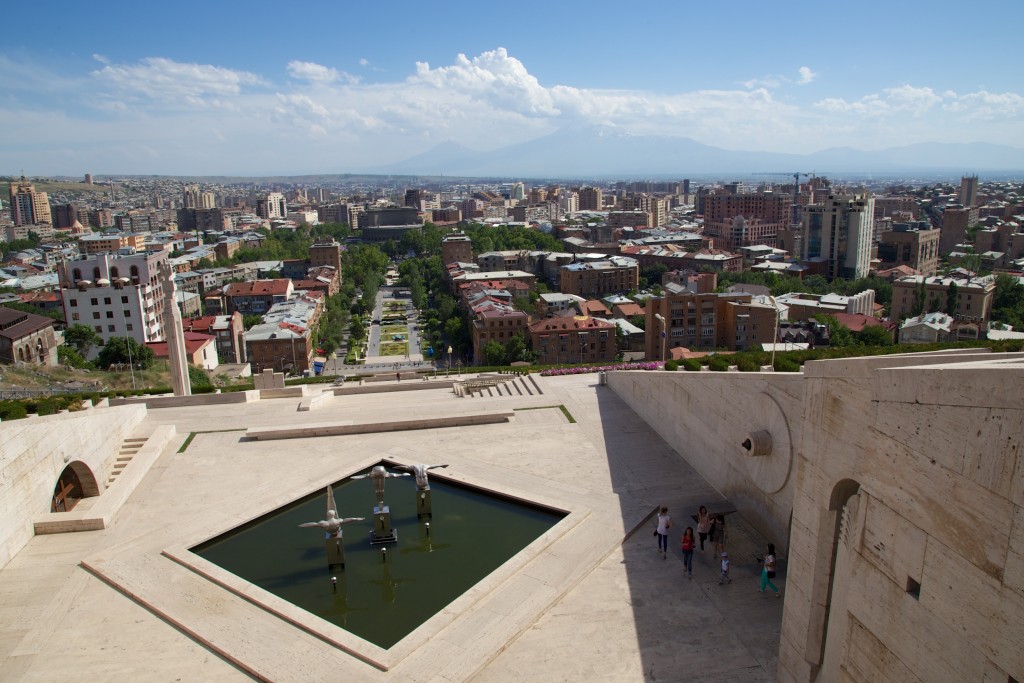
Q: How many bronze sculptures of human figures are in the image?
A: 3